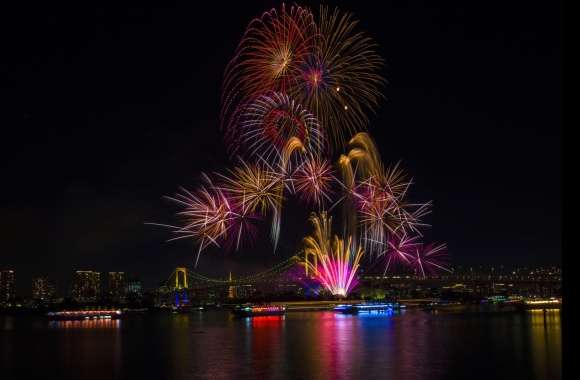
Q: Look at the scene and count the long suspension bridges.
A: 1